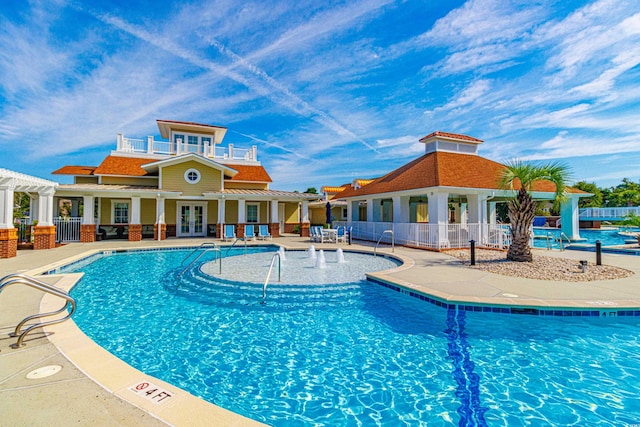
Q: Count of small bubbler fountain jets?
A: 4